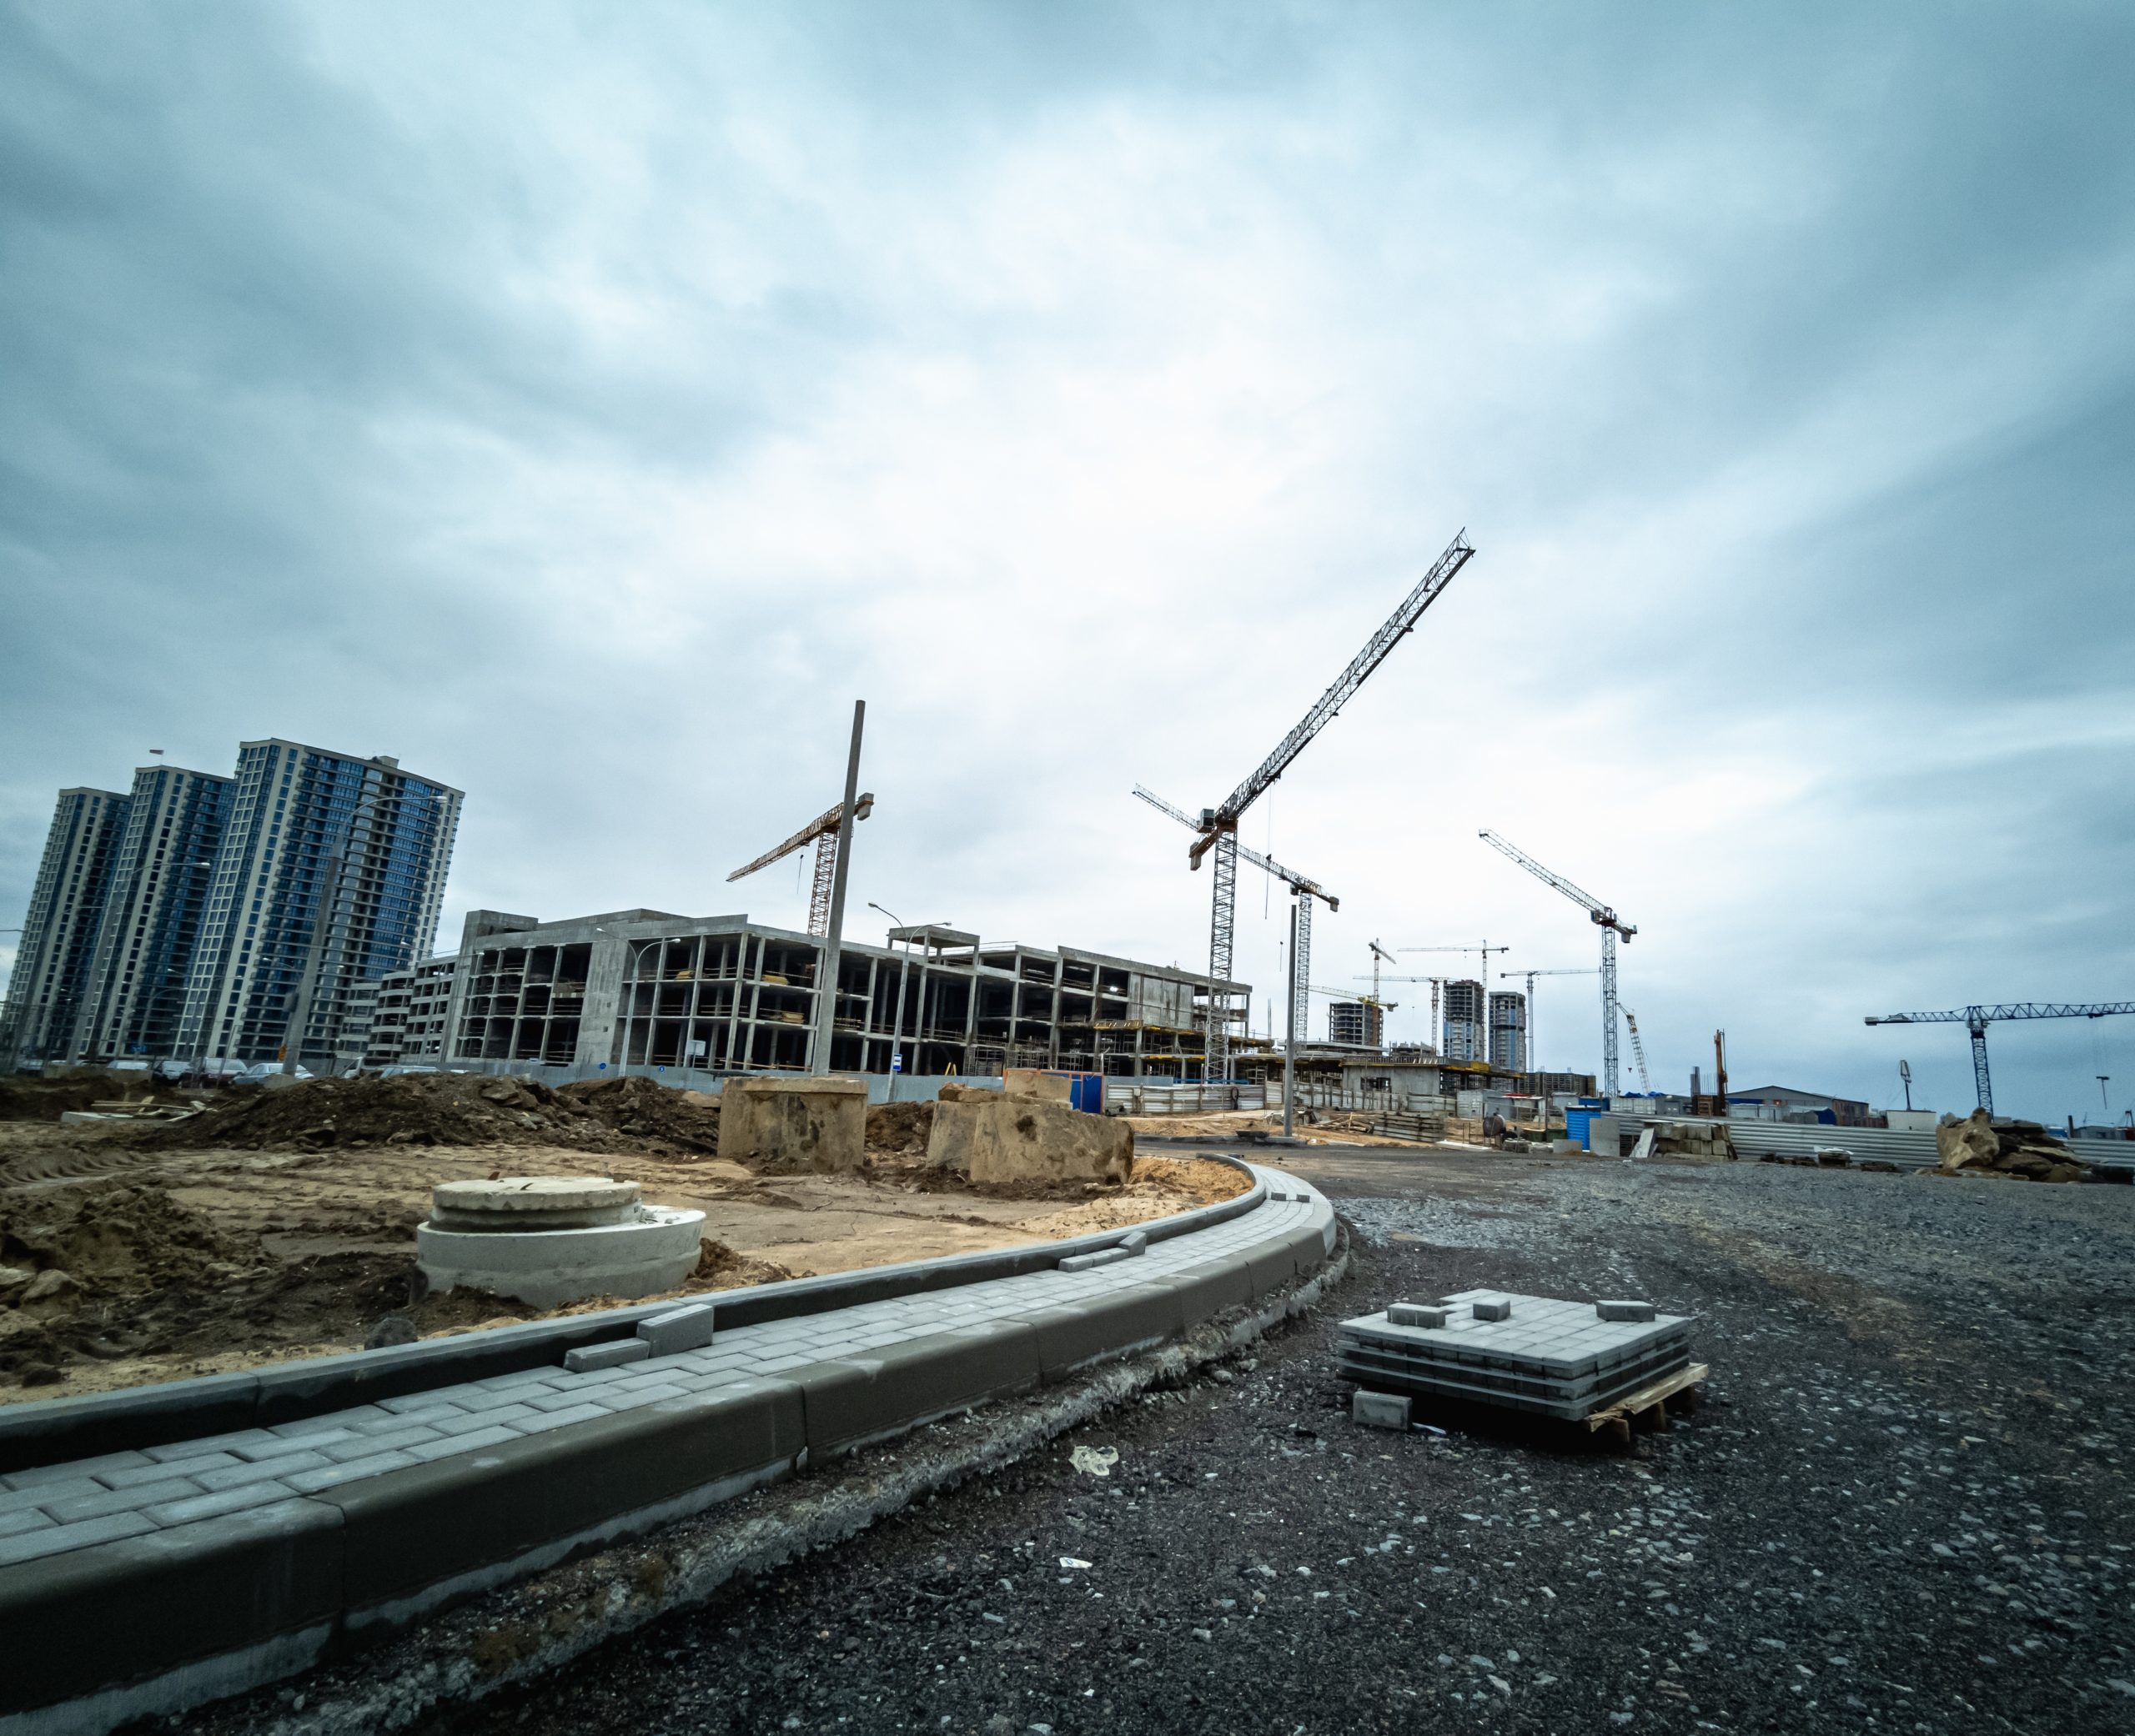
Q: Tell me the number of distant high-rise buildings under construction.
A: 3